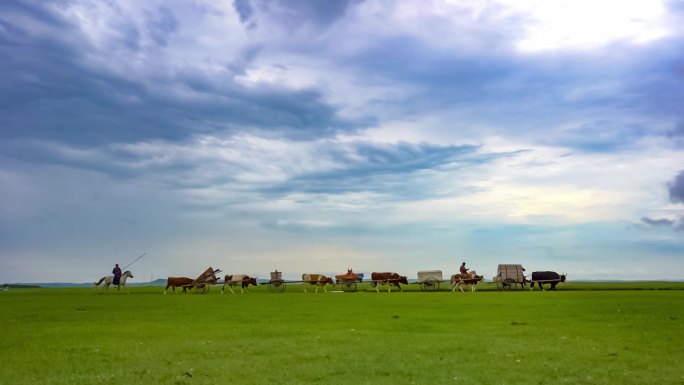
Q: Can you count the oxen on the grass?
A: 6